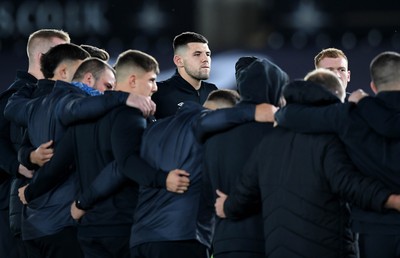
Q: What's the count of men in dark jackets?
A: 11